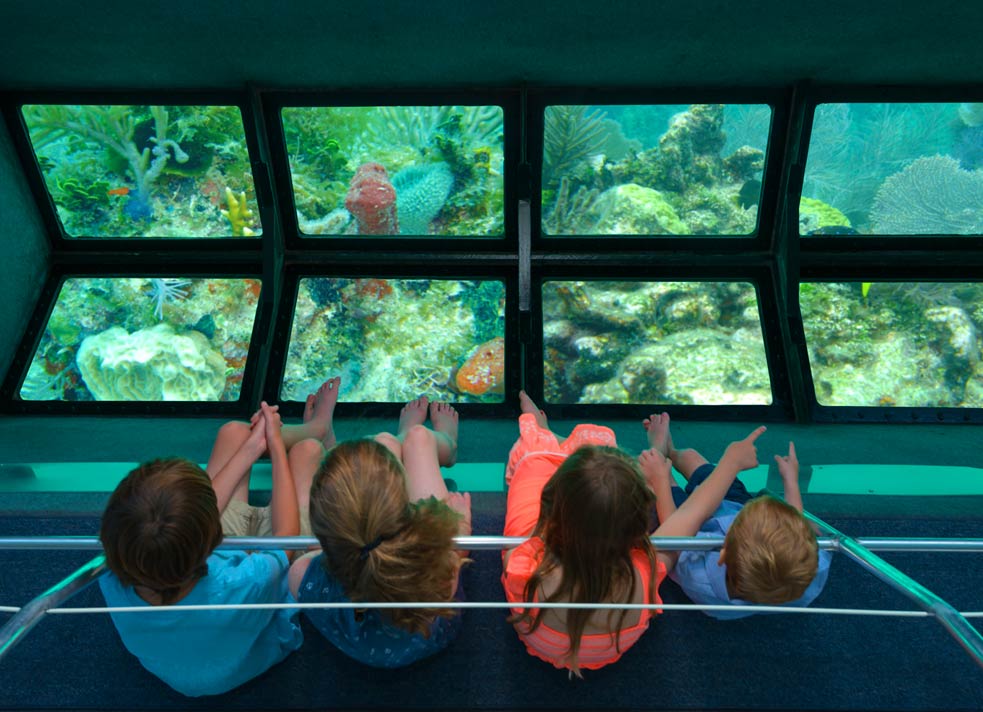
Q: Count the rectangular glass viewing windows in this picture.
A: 8